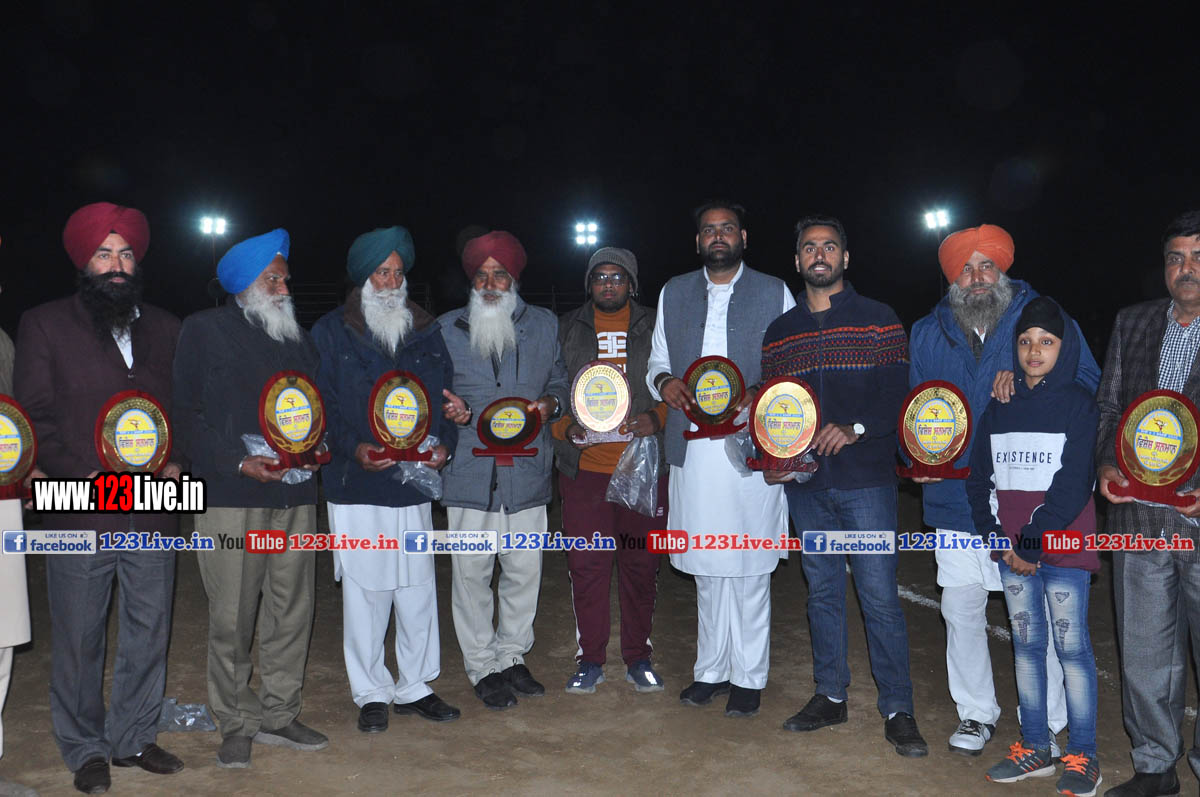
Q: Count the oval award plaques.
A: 10